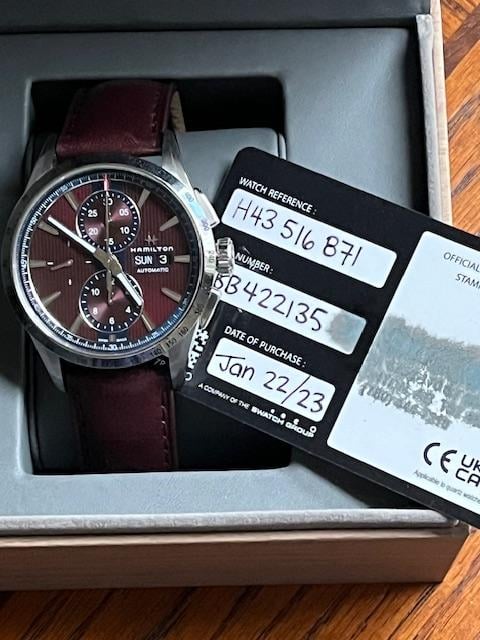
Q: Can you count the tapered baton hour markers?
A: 10